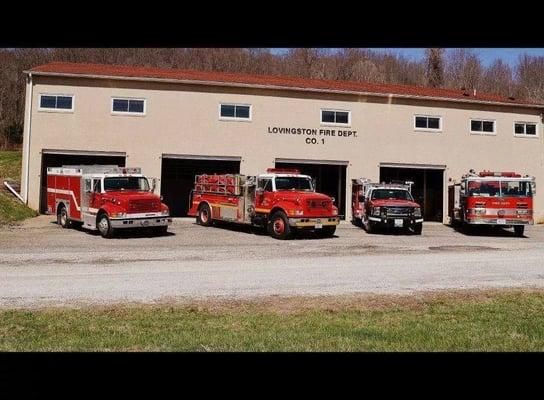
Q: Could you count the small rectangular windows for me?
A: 7